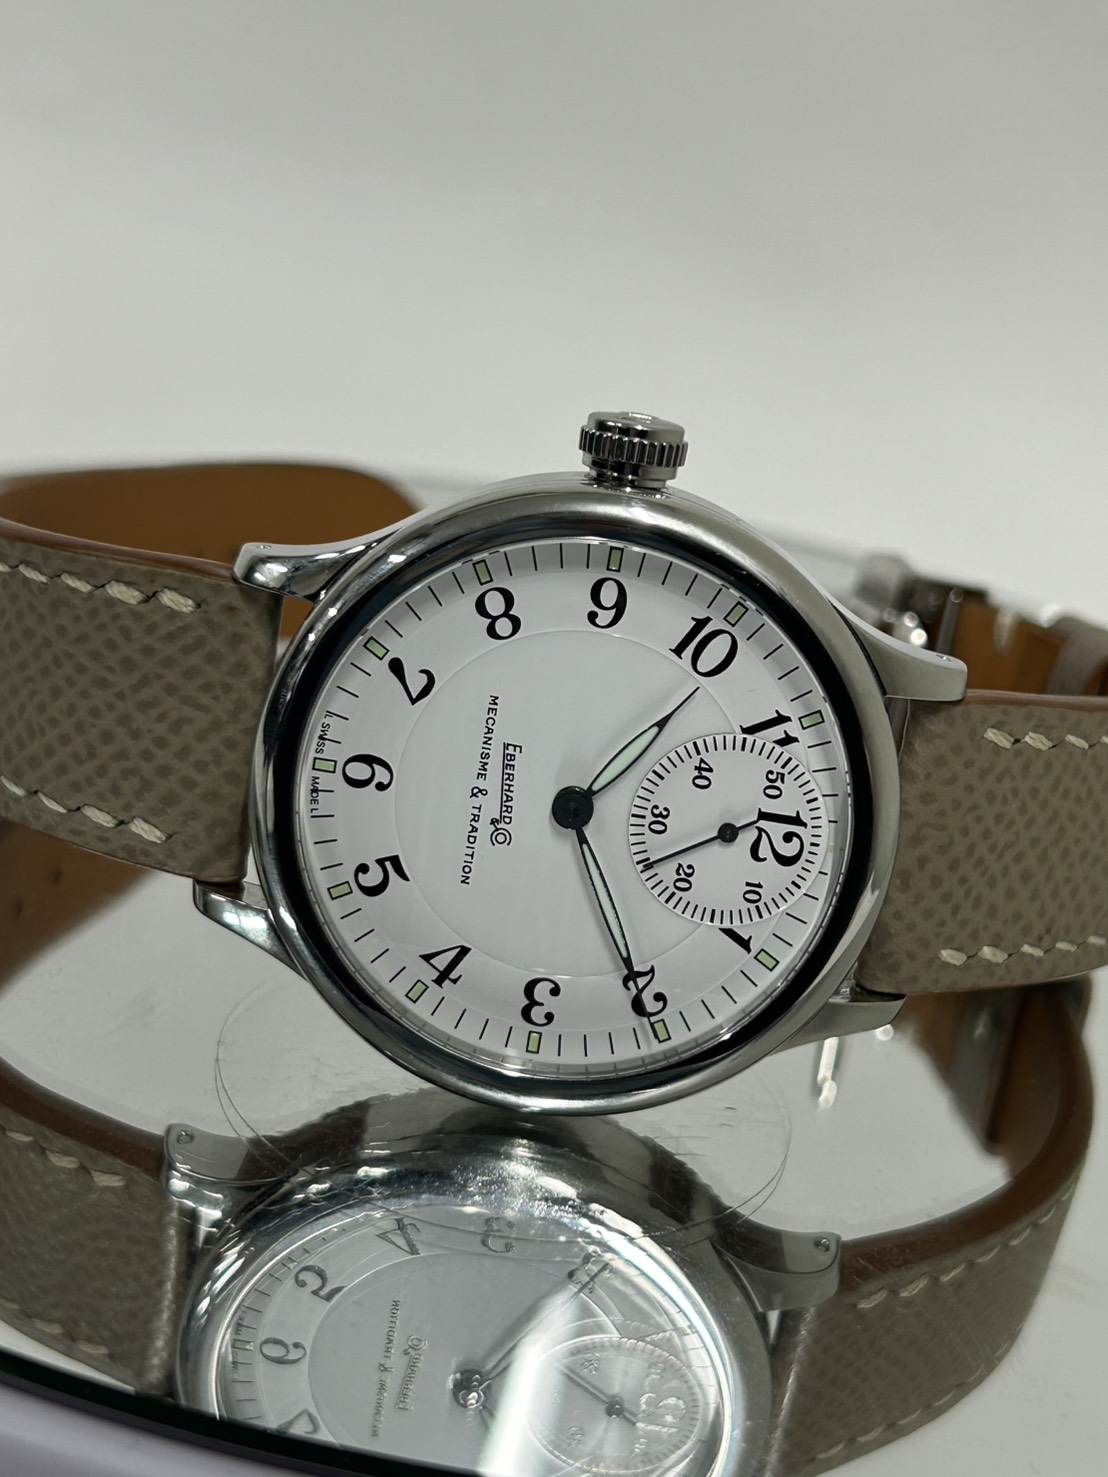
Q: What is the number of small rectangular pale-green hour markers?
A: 11